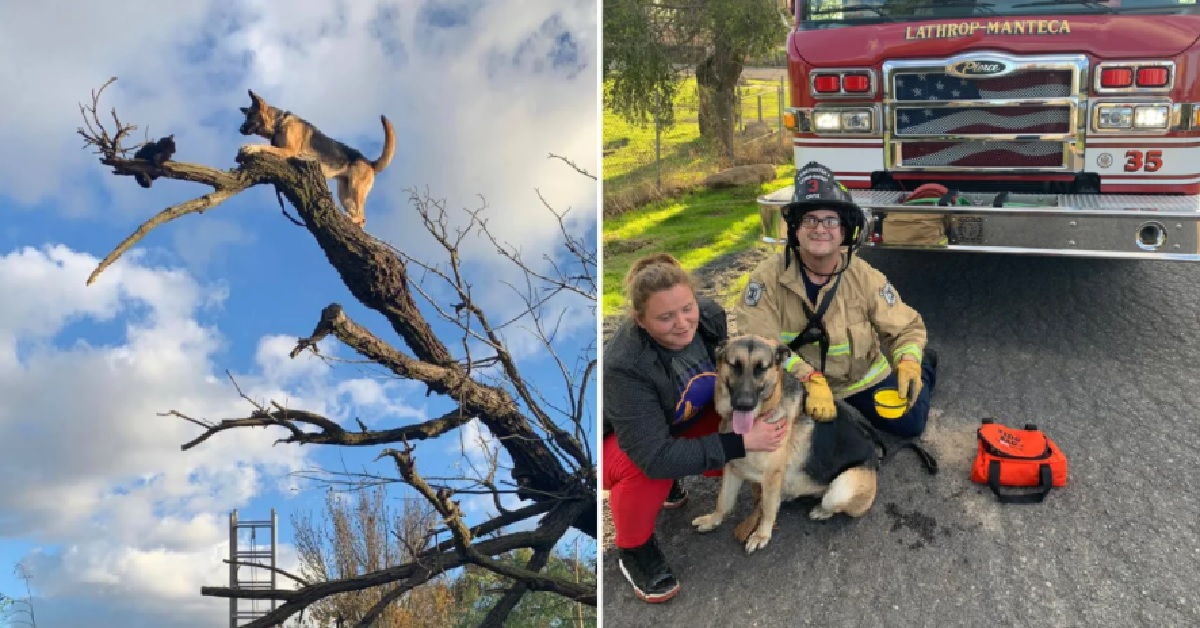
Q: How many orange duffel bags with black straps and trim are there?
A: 1